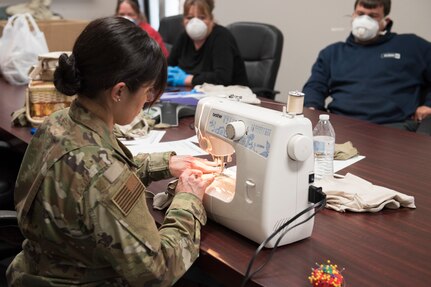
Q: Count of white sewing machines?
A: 1